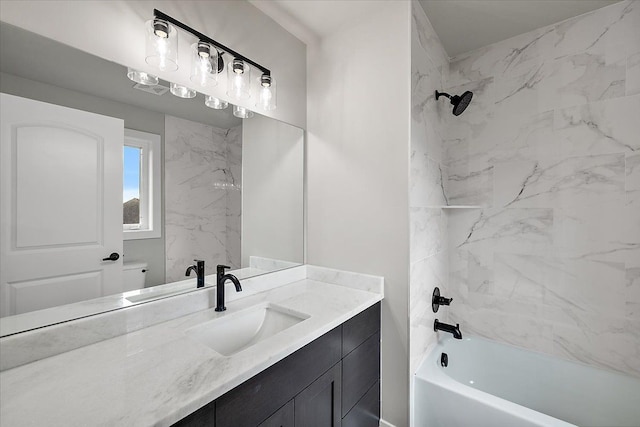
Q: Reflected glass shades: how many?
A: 4